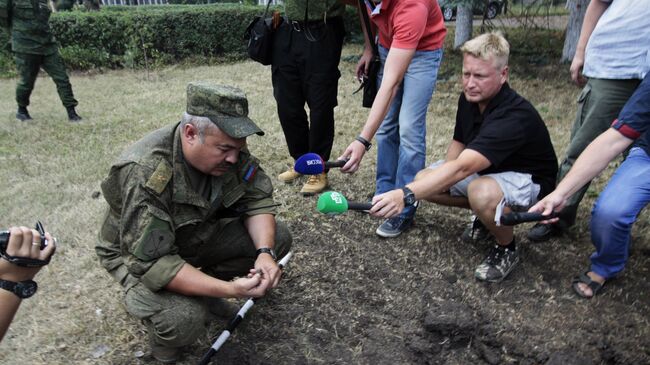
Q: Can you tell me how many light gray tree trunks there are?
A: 2